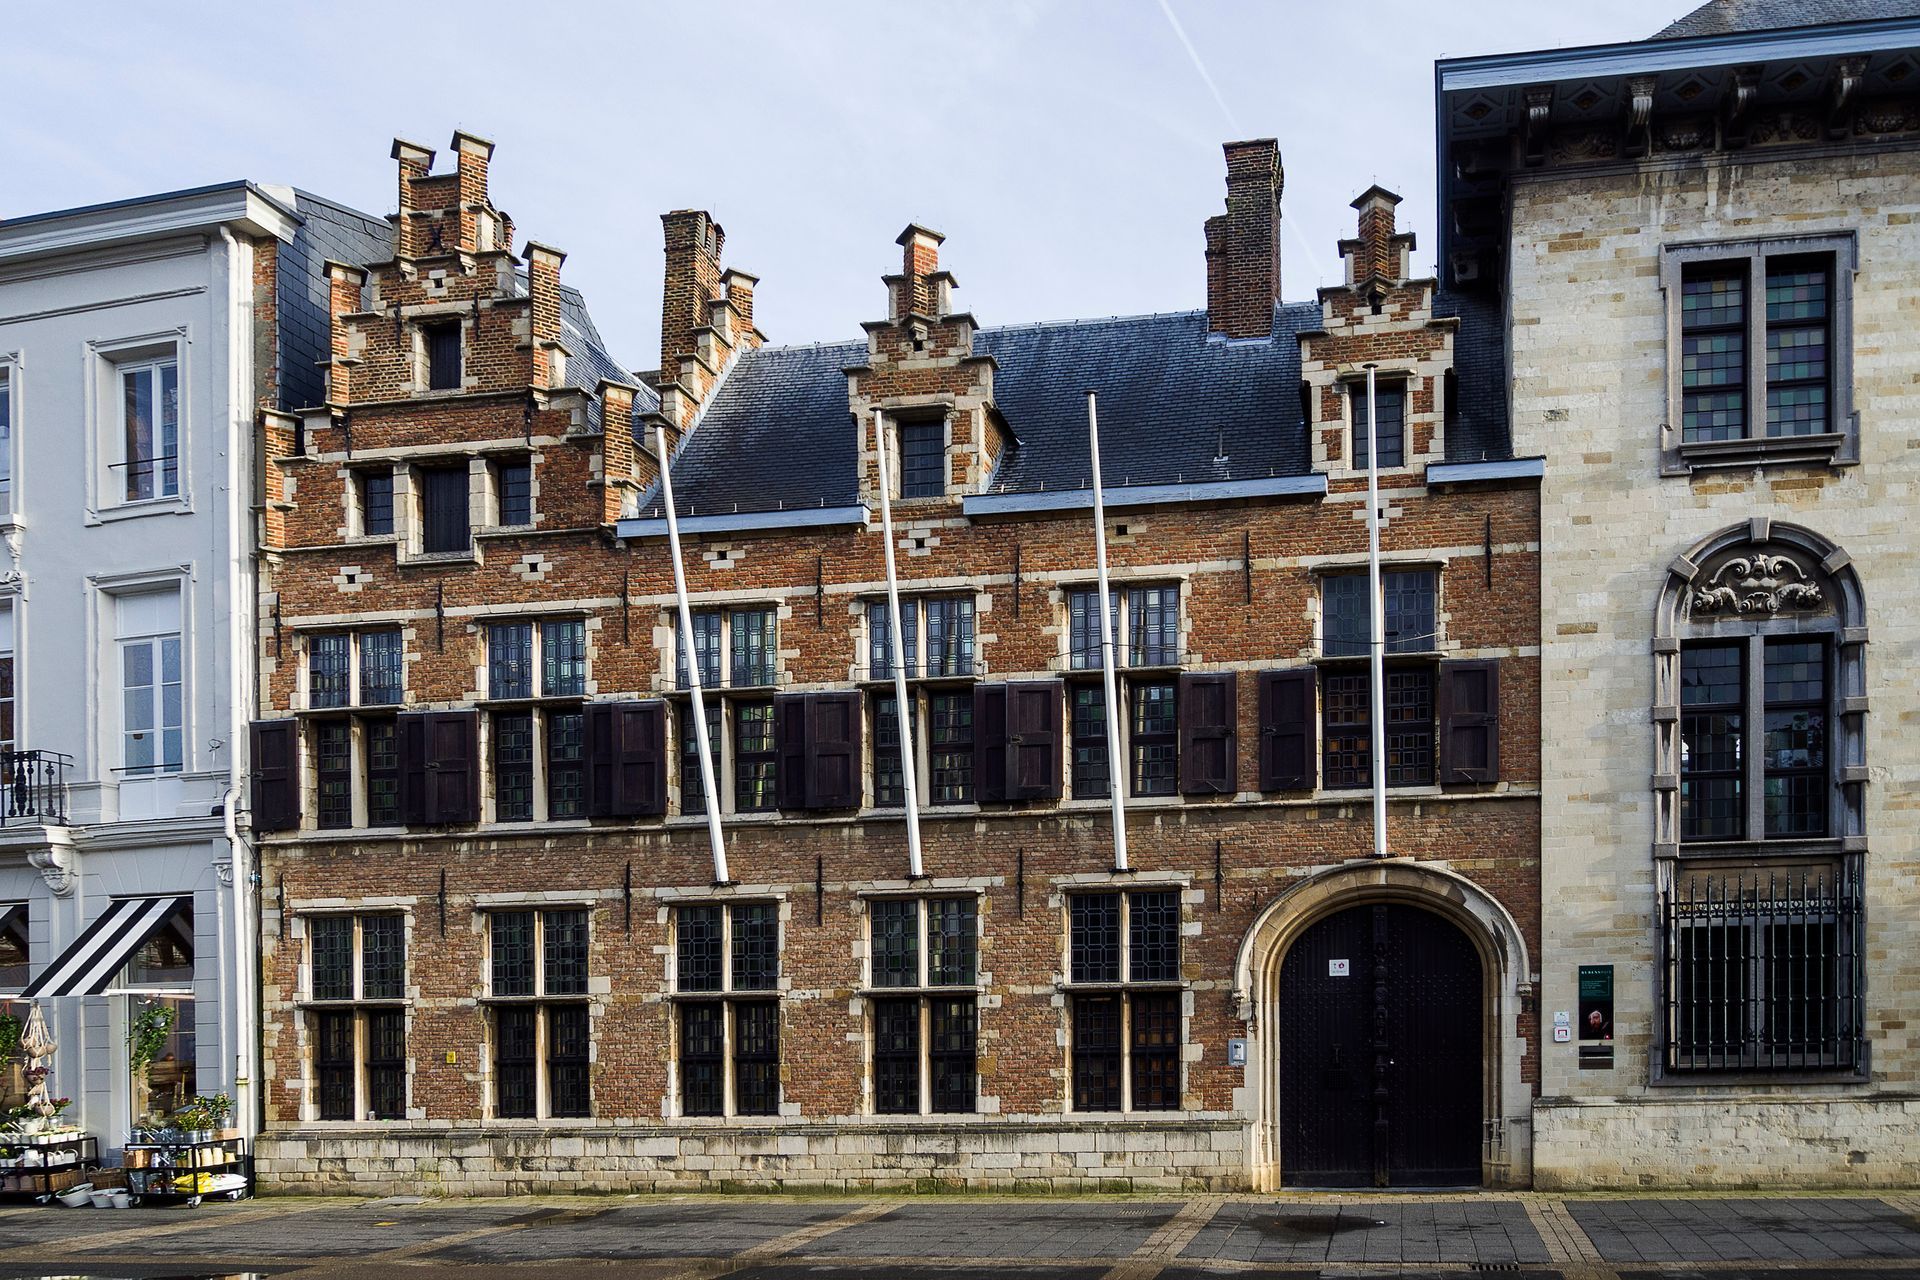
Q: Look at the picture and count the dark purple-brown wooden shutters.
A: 12